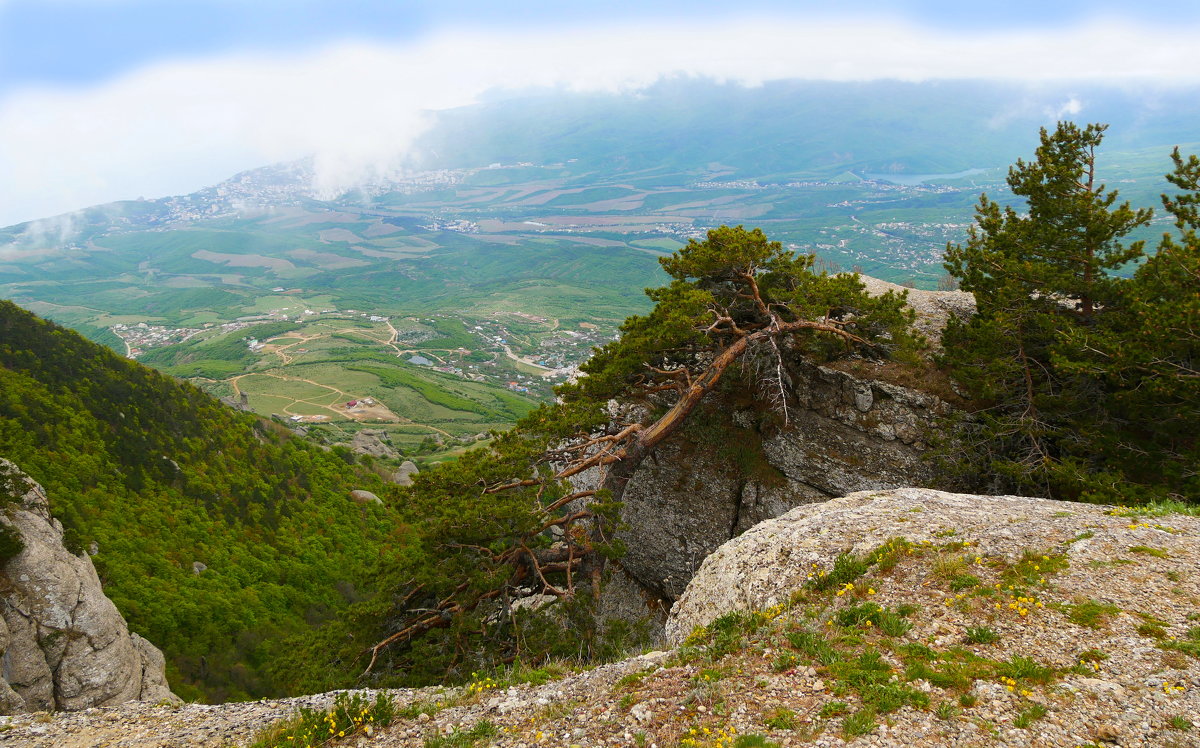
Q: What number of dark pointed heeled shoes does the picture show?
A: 0